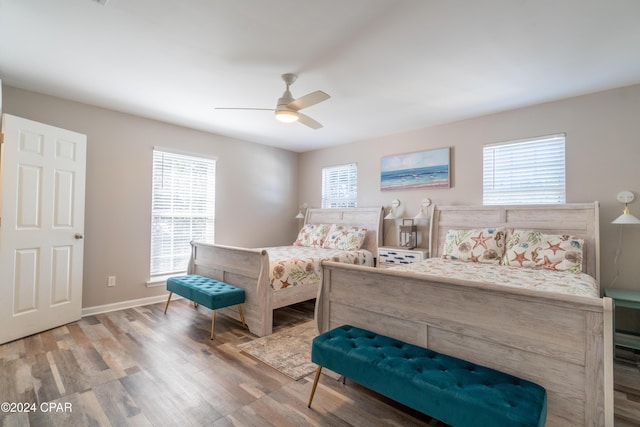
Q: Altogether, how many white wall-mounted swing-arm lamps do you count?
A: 4